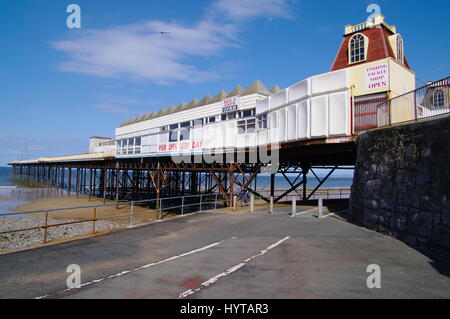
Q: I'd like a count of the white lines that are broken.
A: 2